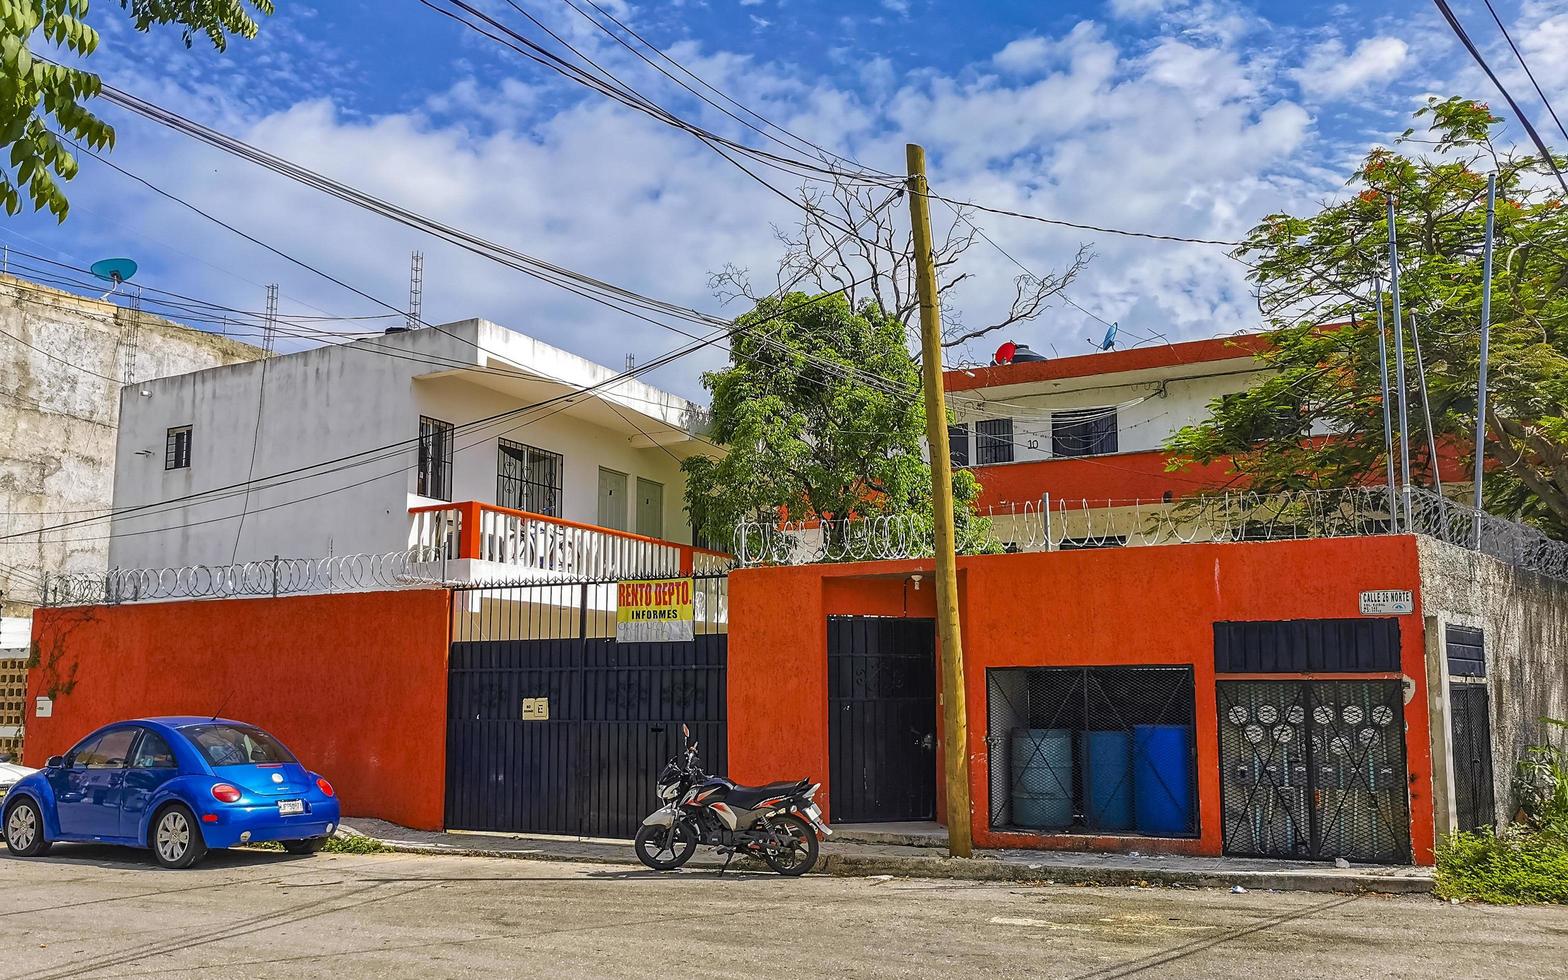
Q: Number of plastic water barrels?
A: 3